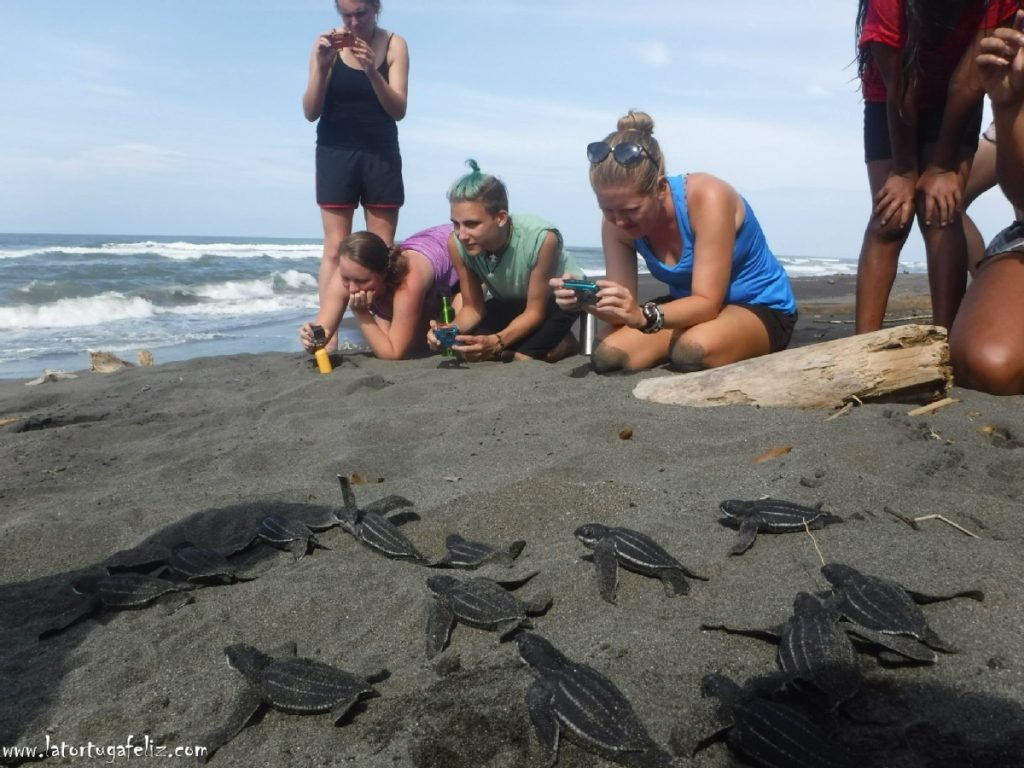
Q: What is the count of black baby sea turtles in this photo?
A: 13